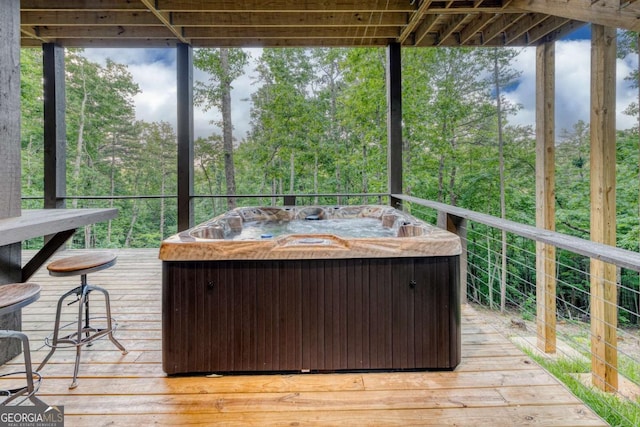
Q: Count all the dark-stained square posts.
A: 3